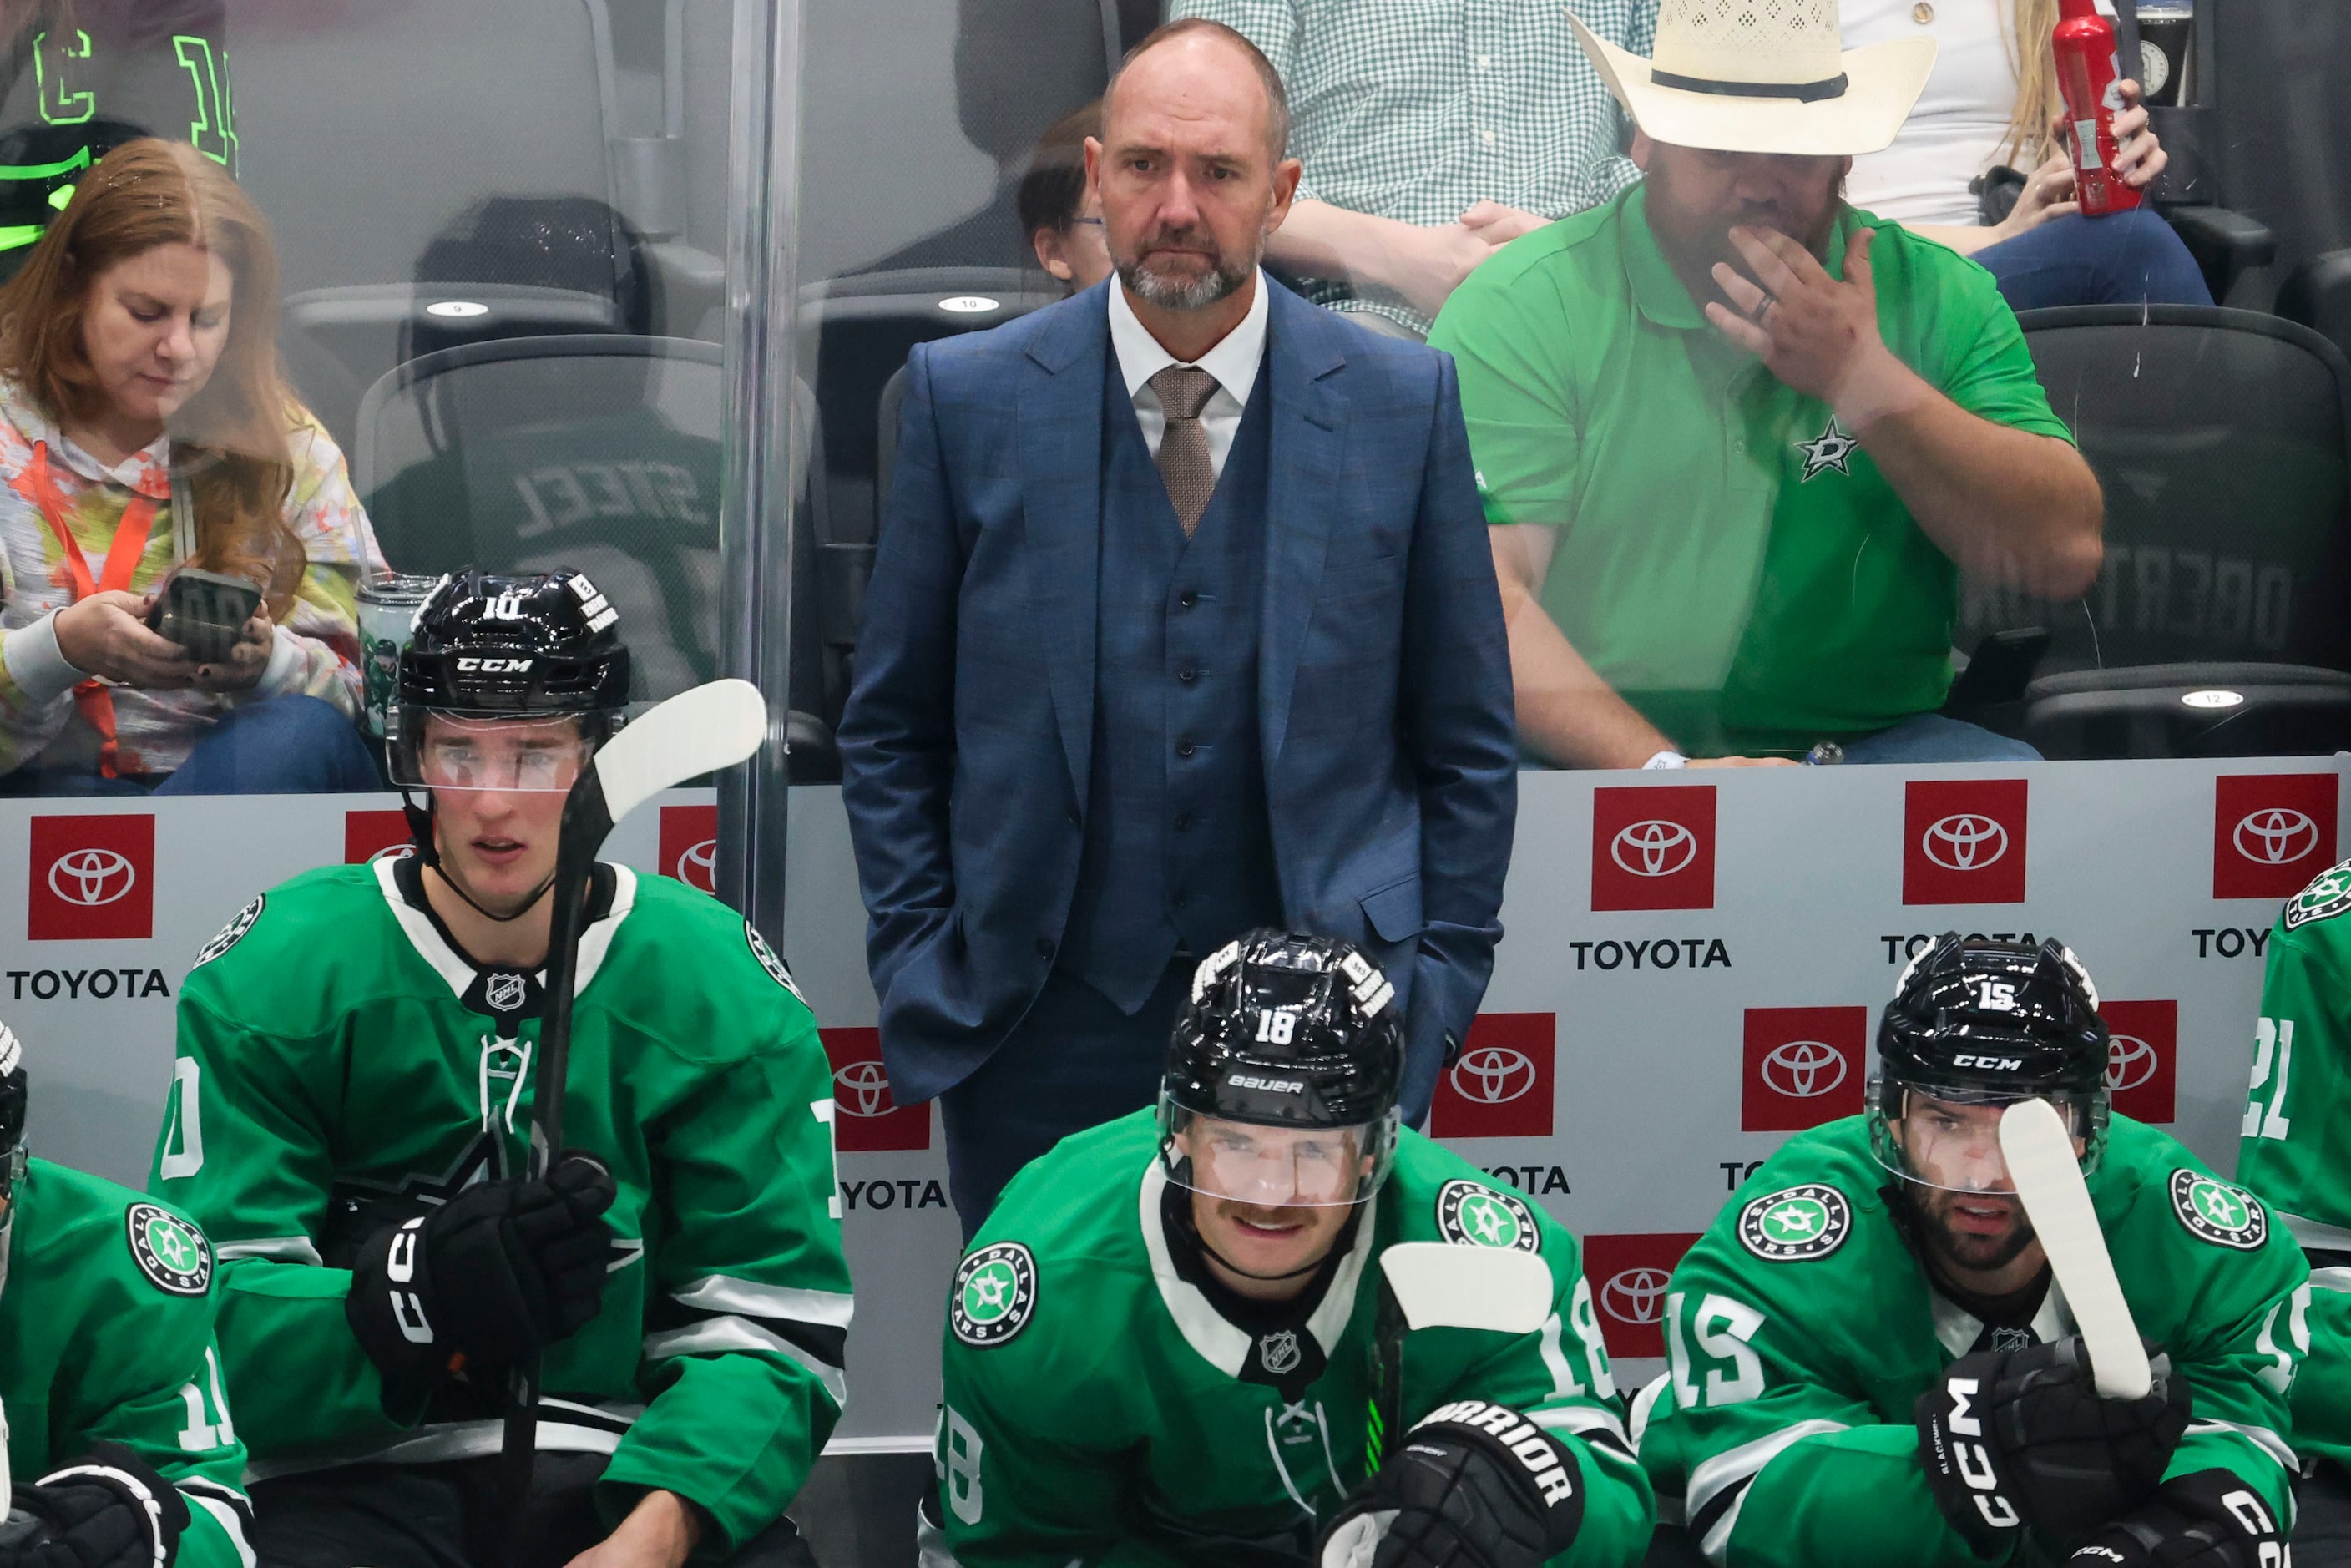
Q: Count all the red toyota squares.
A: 11